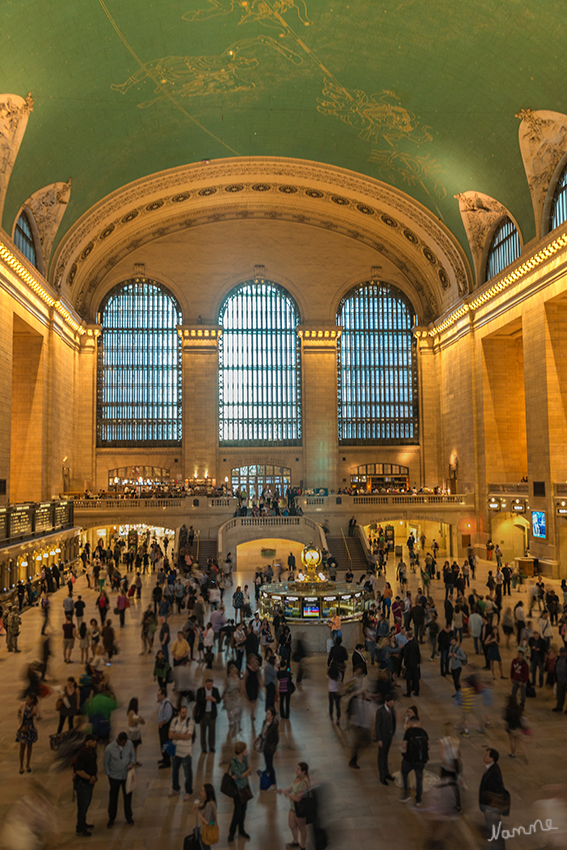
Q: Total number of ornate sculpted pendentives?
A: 4